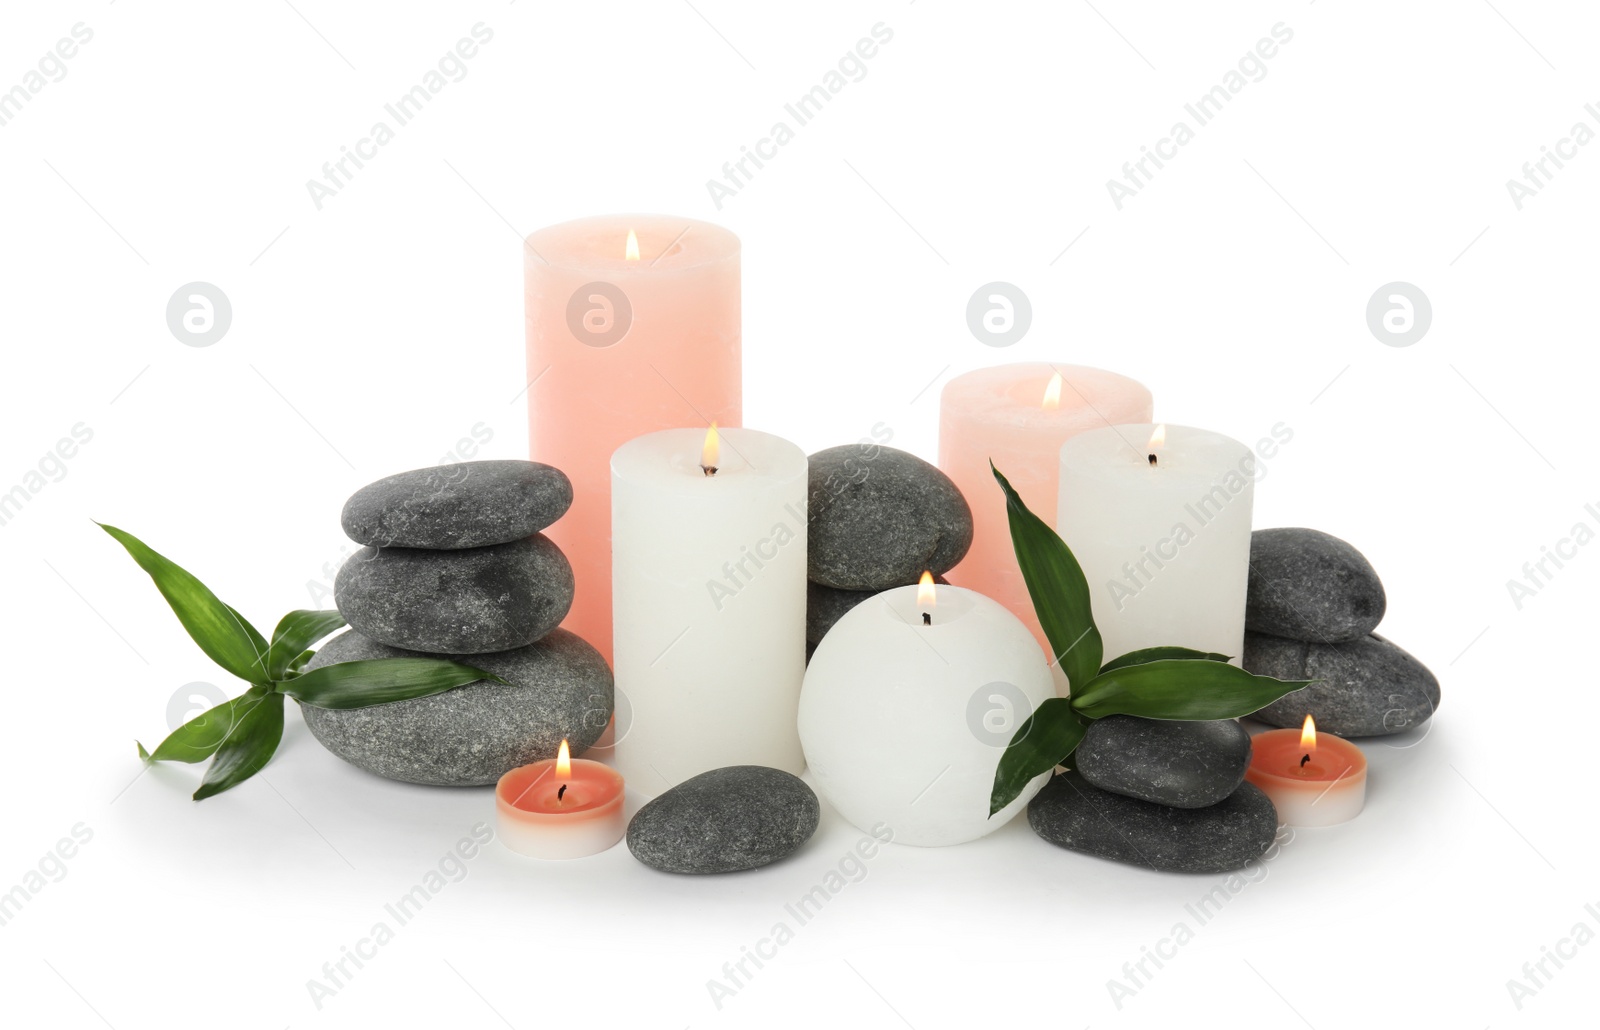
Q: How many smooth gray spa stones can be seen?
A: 10